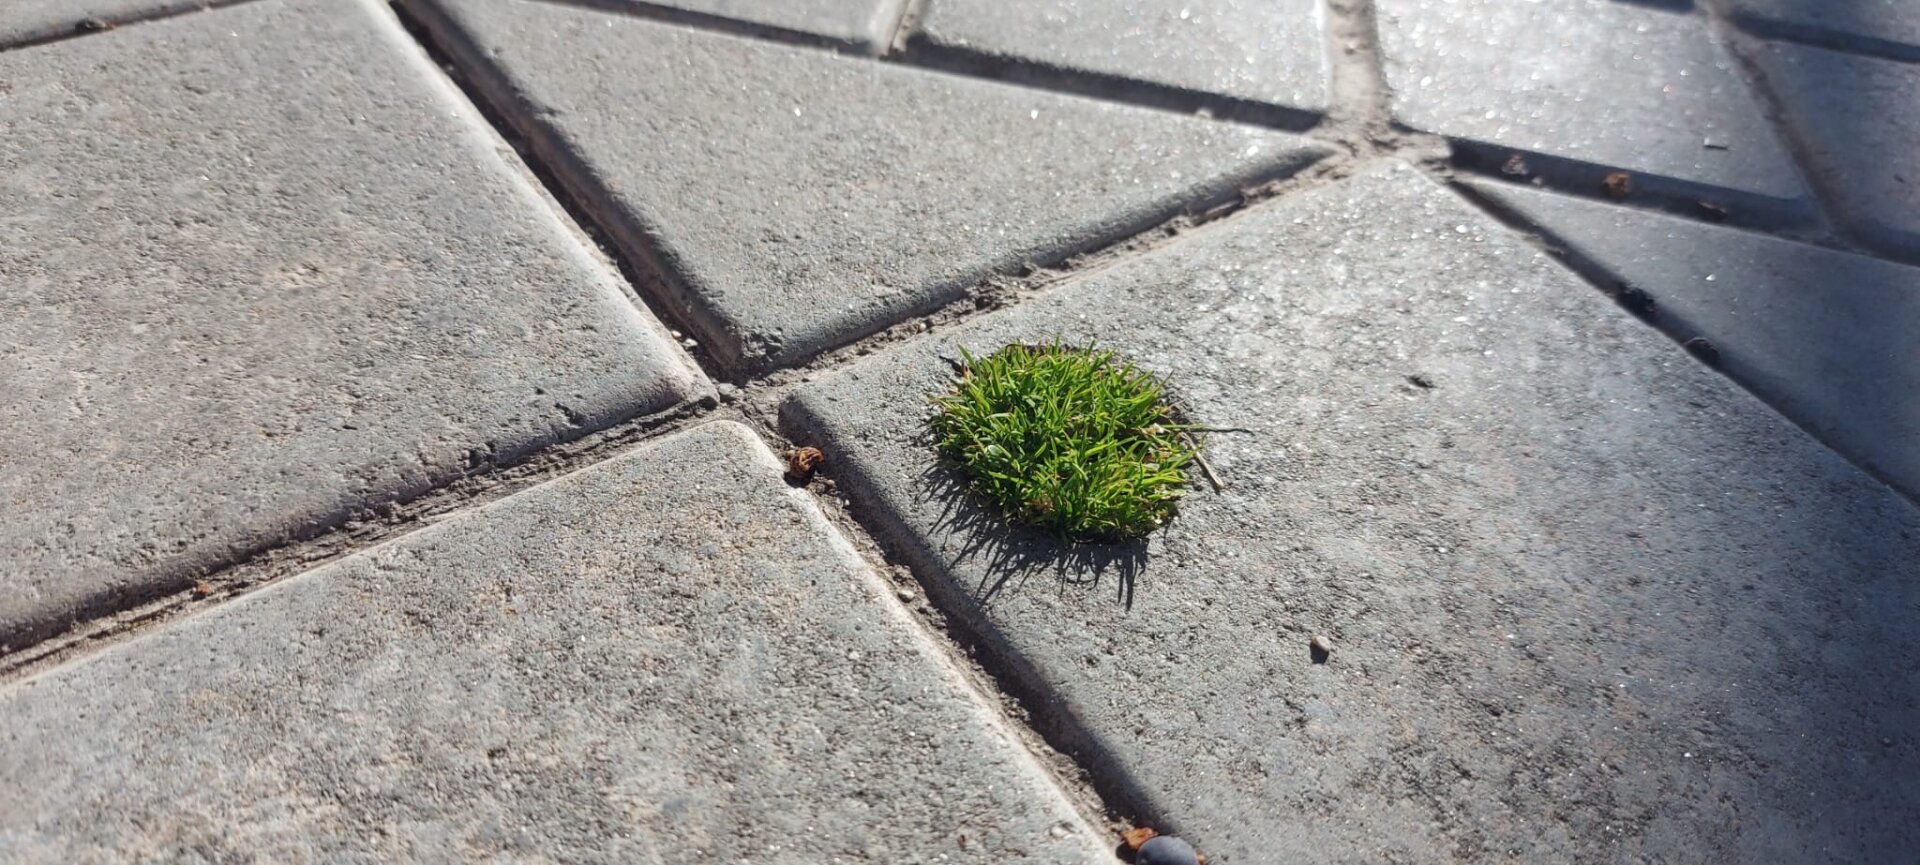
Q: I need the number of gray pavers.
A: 11